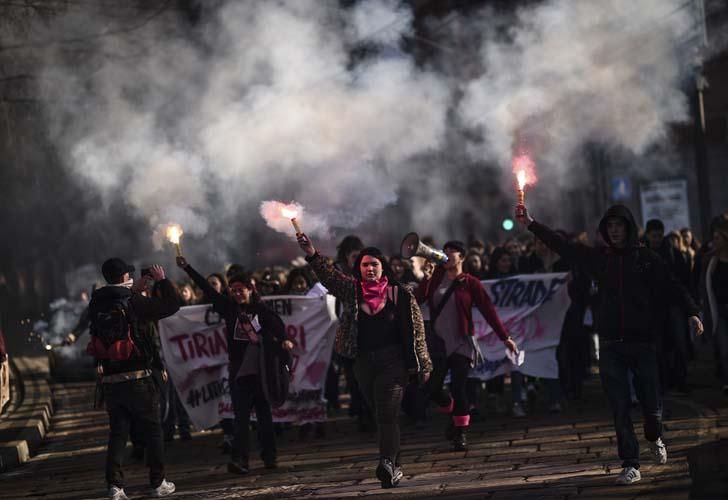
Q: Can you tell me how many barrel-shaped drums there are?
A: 0